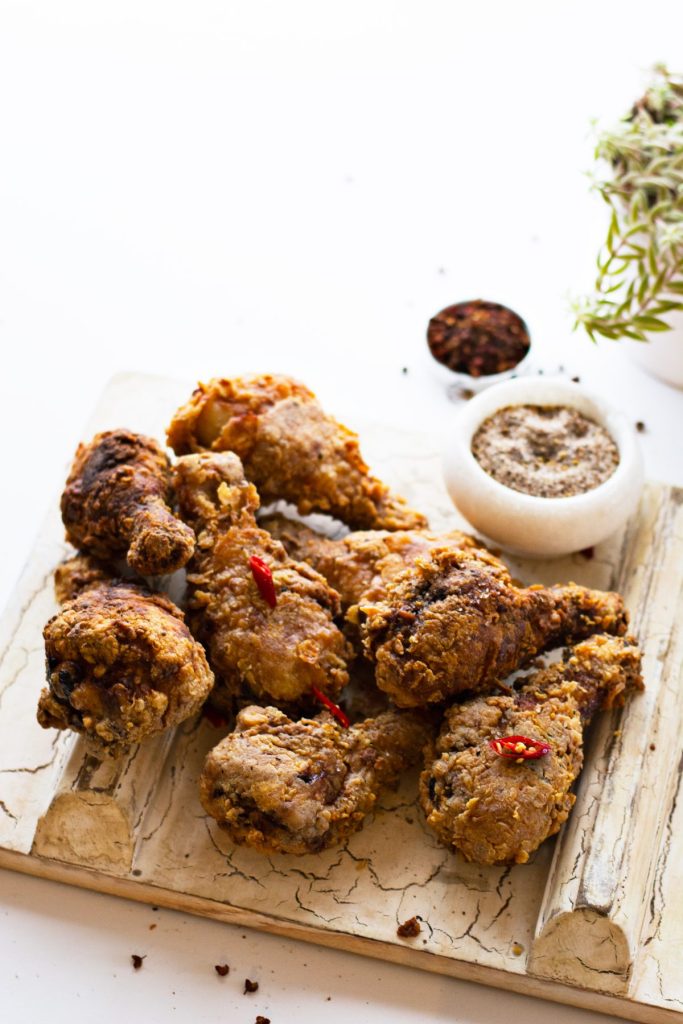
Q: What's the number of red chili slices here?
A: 3